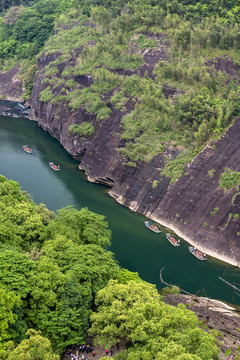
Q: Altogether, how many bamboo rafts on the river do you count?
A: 5